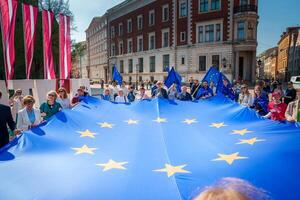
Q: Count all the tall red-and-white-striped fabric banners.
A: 4